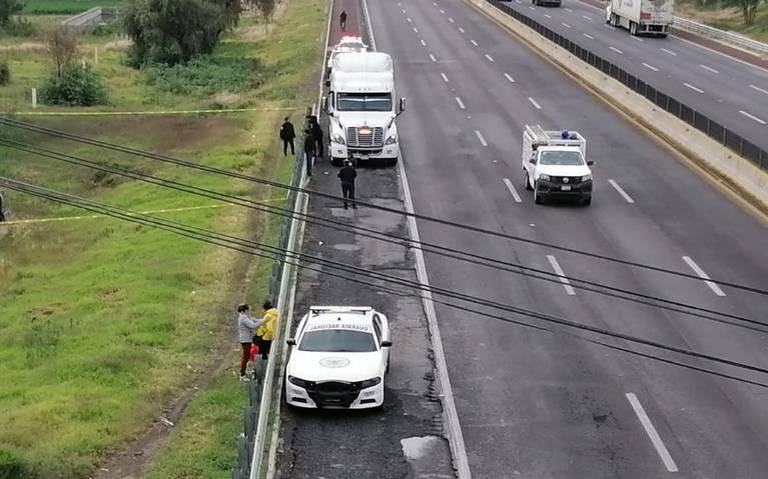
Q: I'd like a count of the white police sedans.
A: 1